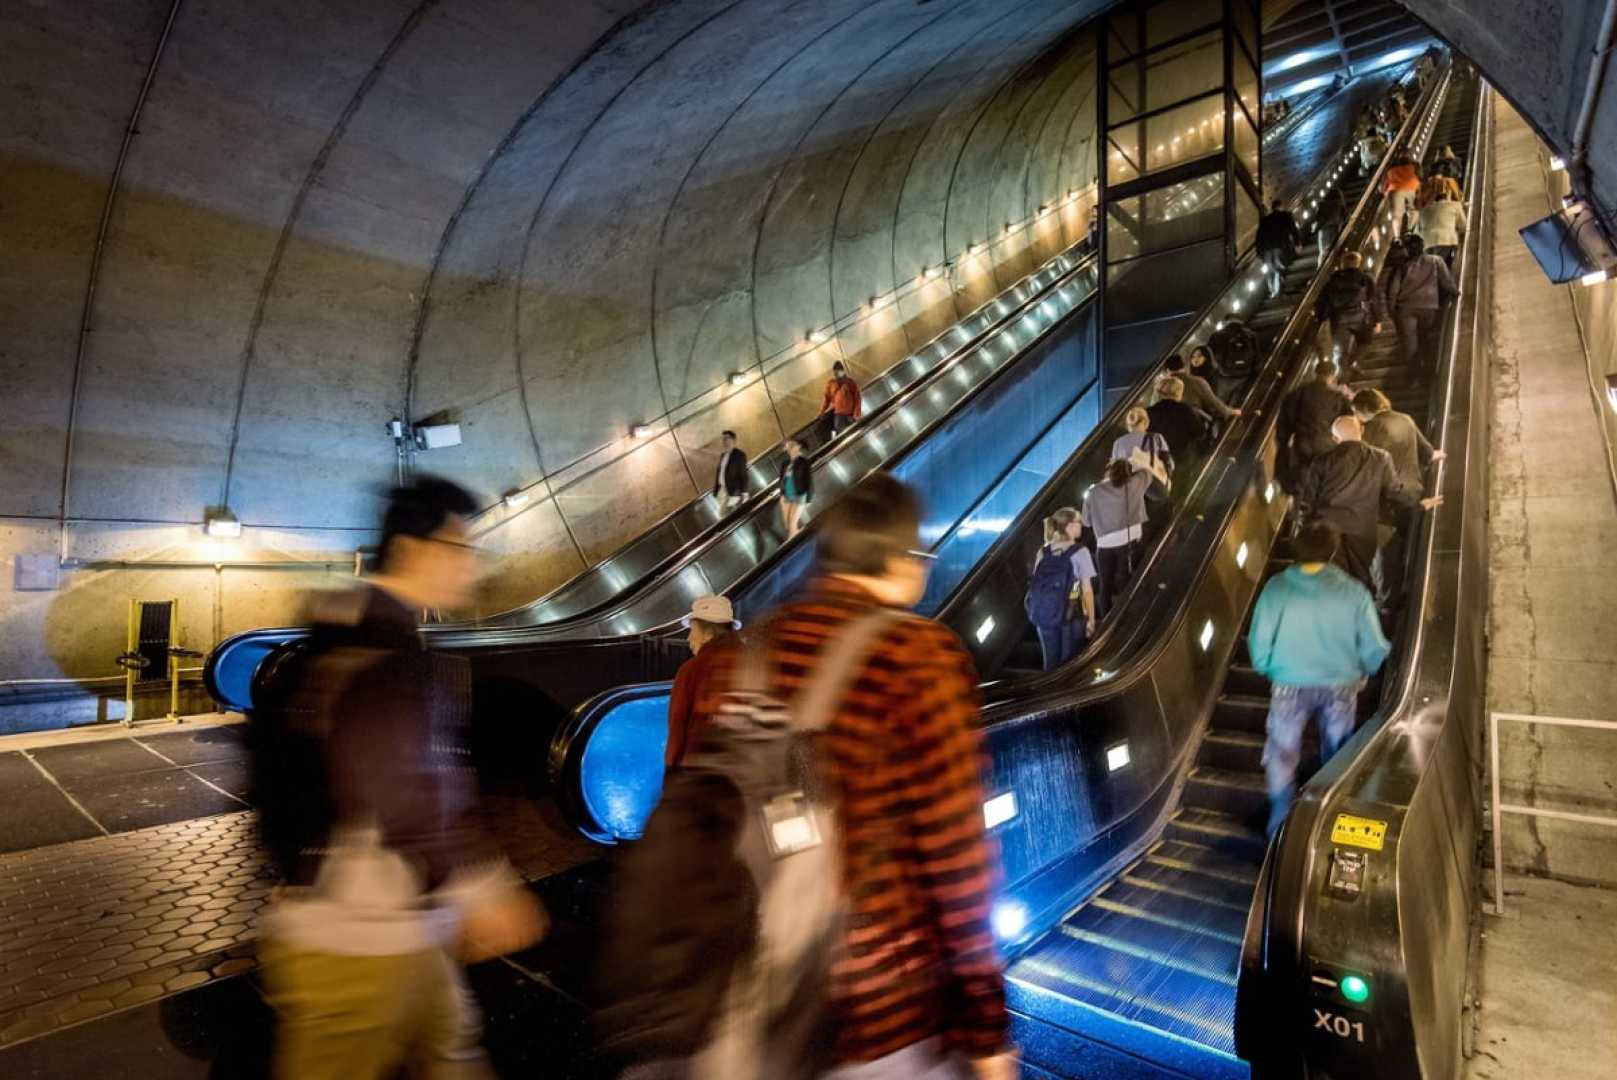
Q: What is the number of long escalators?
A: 4